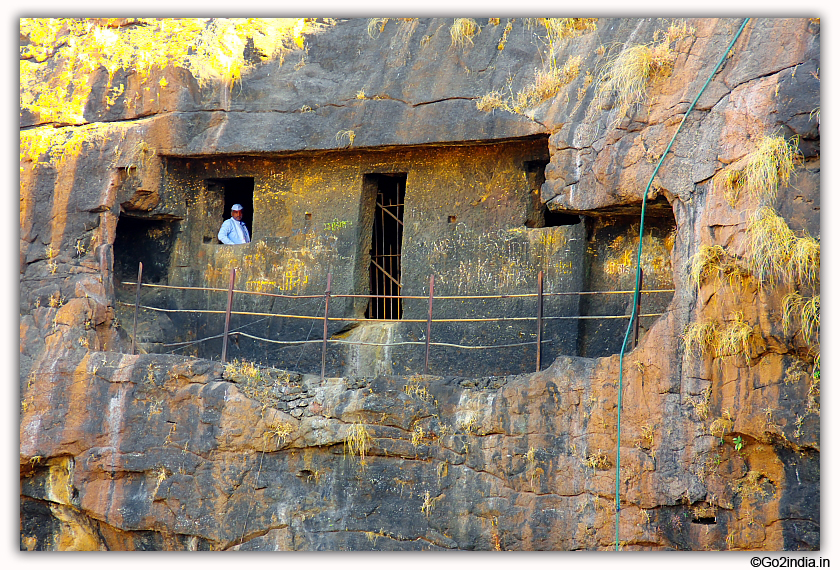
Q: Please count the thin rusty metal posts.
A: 6